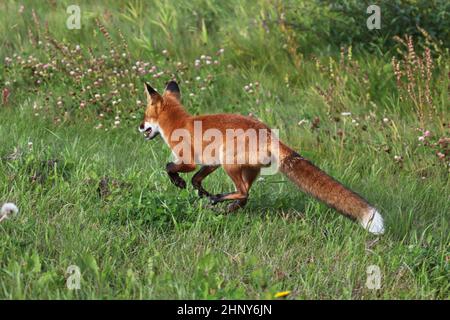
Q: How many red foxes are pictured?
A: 1